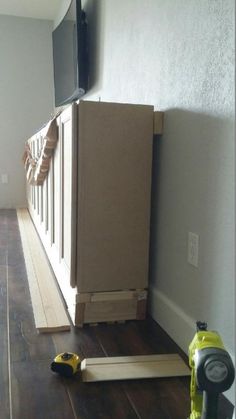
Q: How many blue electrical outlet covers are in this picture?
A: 0